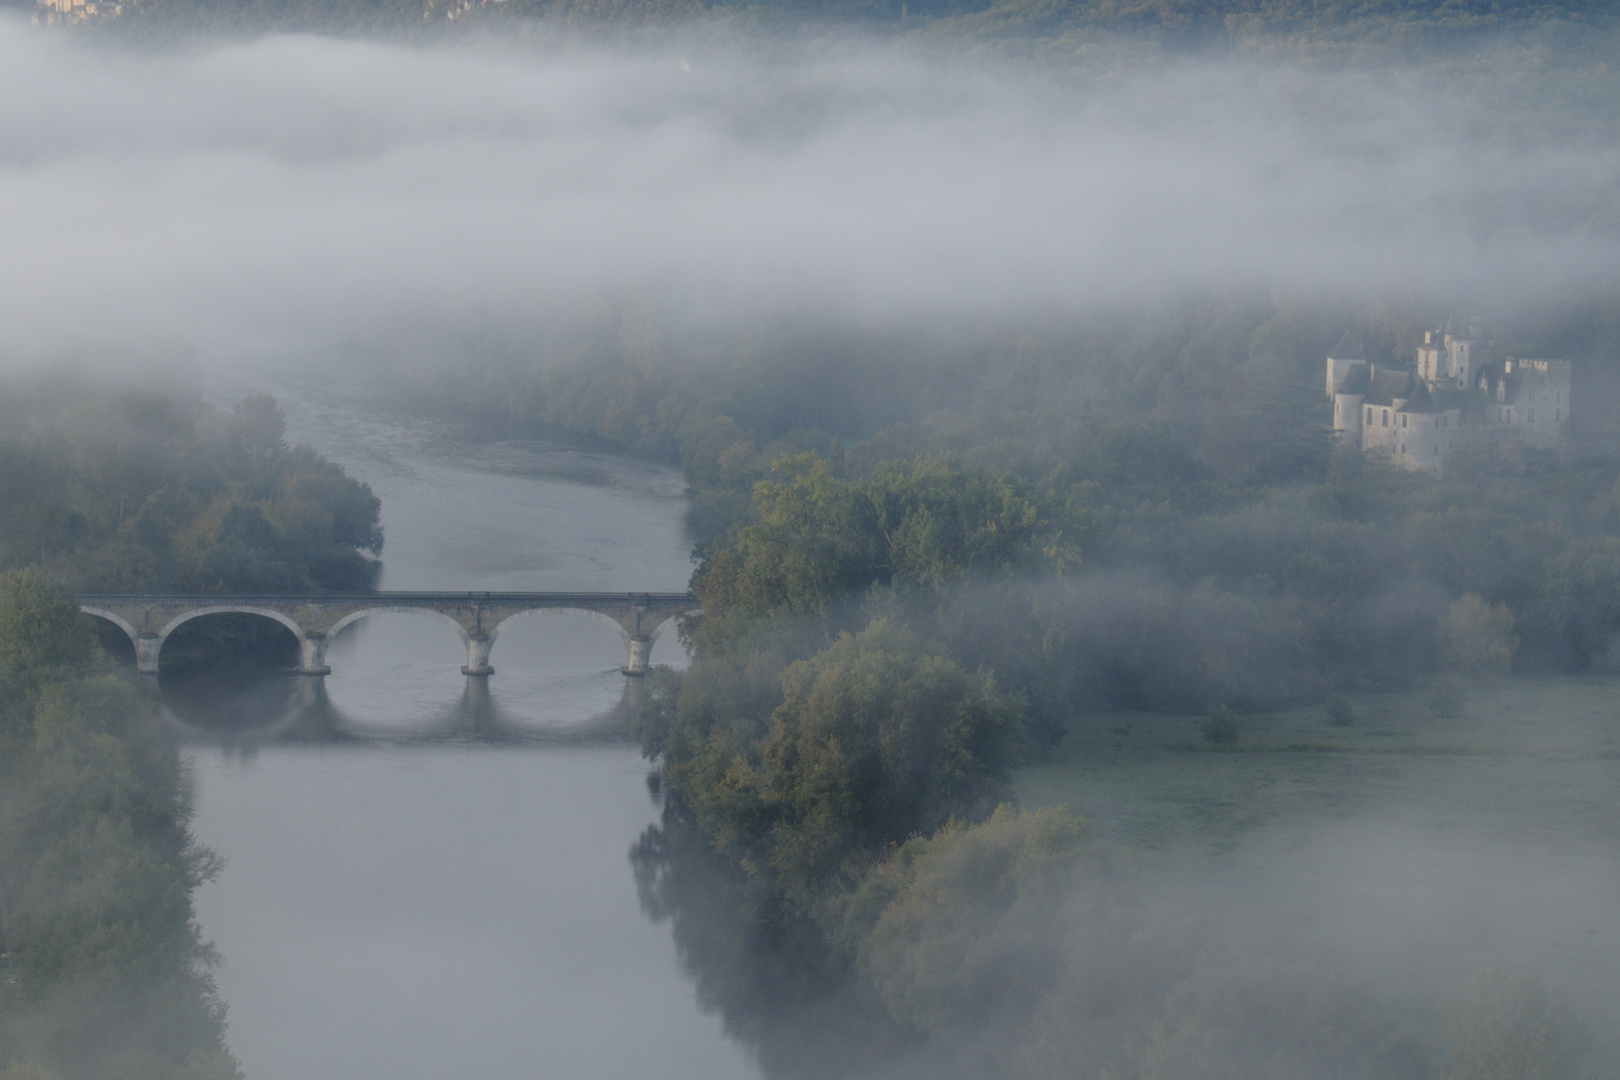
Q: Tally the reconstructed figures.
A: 0